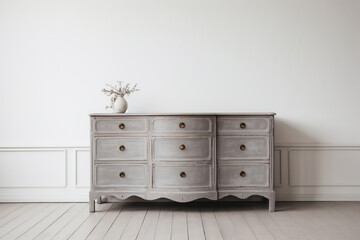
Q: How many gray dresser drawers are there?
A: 9